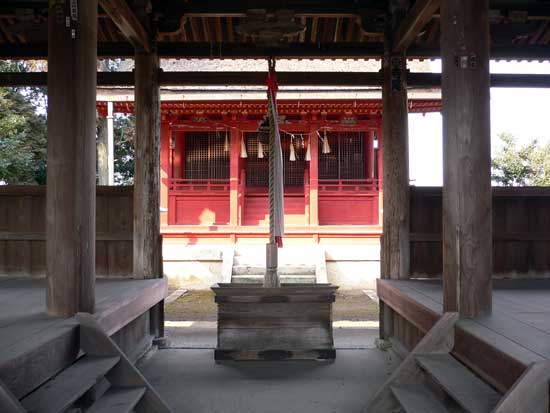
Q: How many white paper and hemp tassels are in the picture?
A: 6